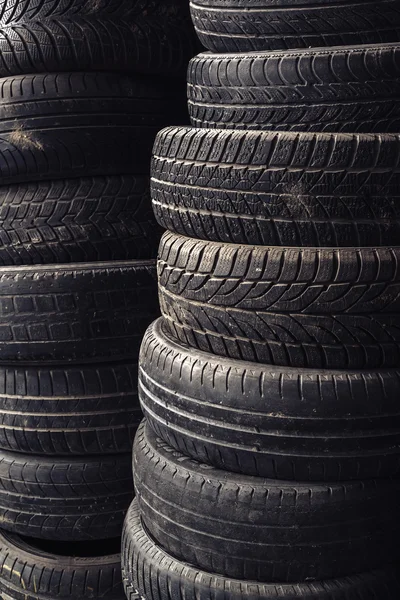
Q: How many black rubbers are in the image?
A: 14